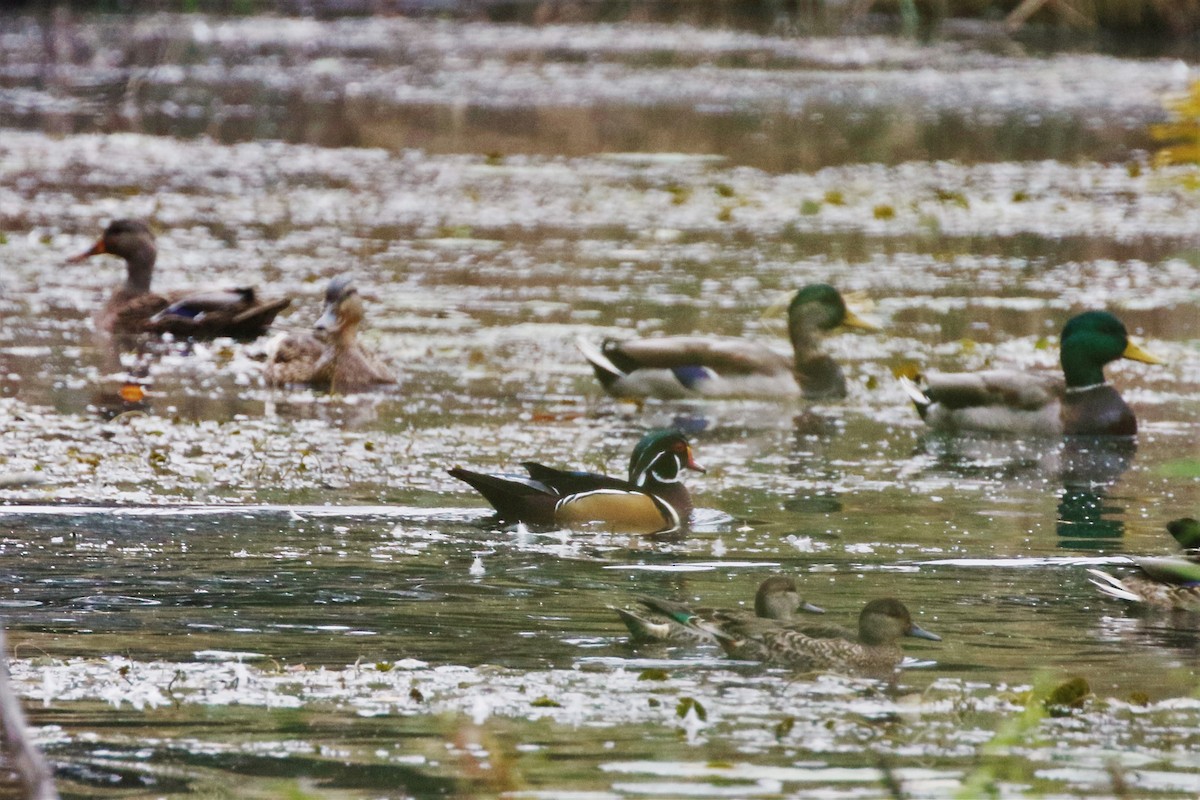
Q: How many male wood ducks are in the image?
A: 1